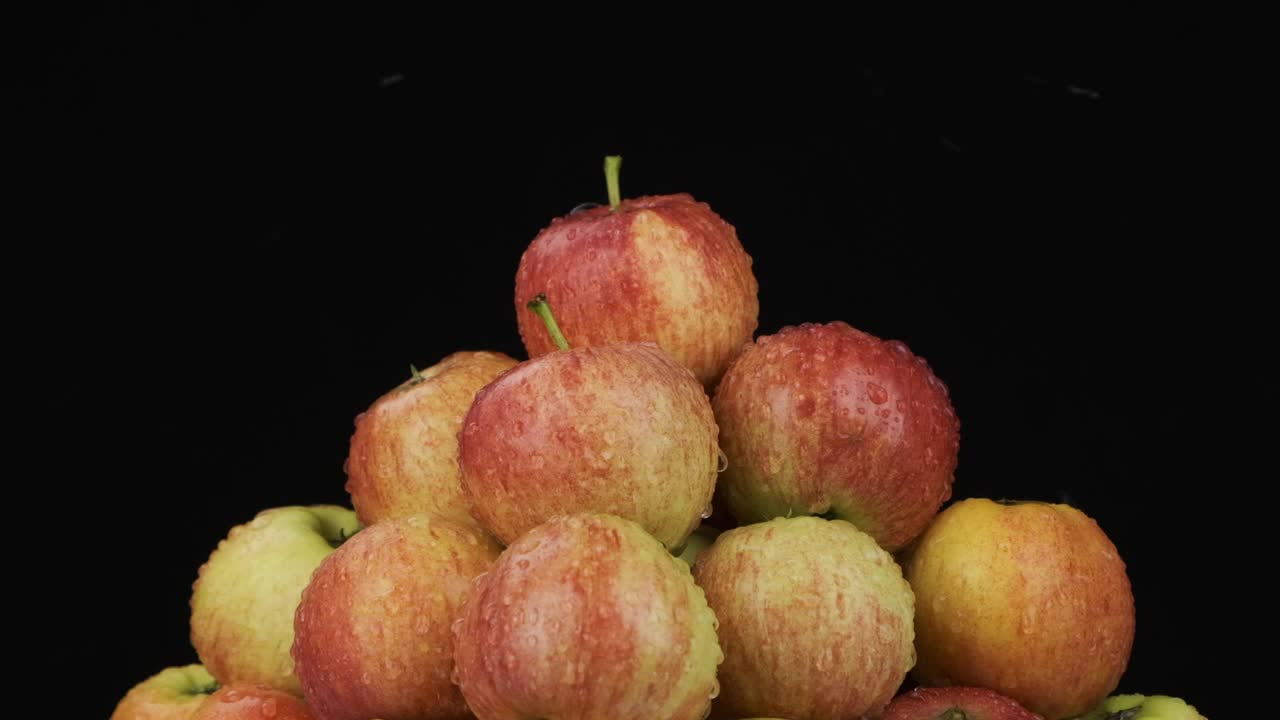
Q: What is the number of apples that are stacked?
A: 13